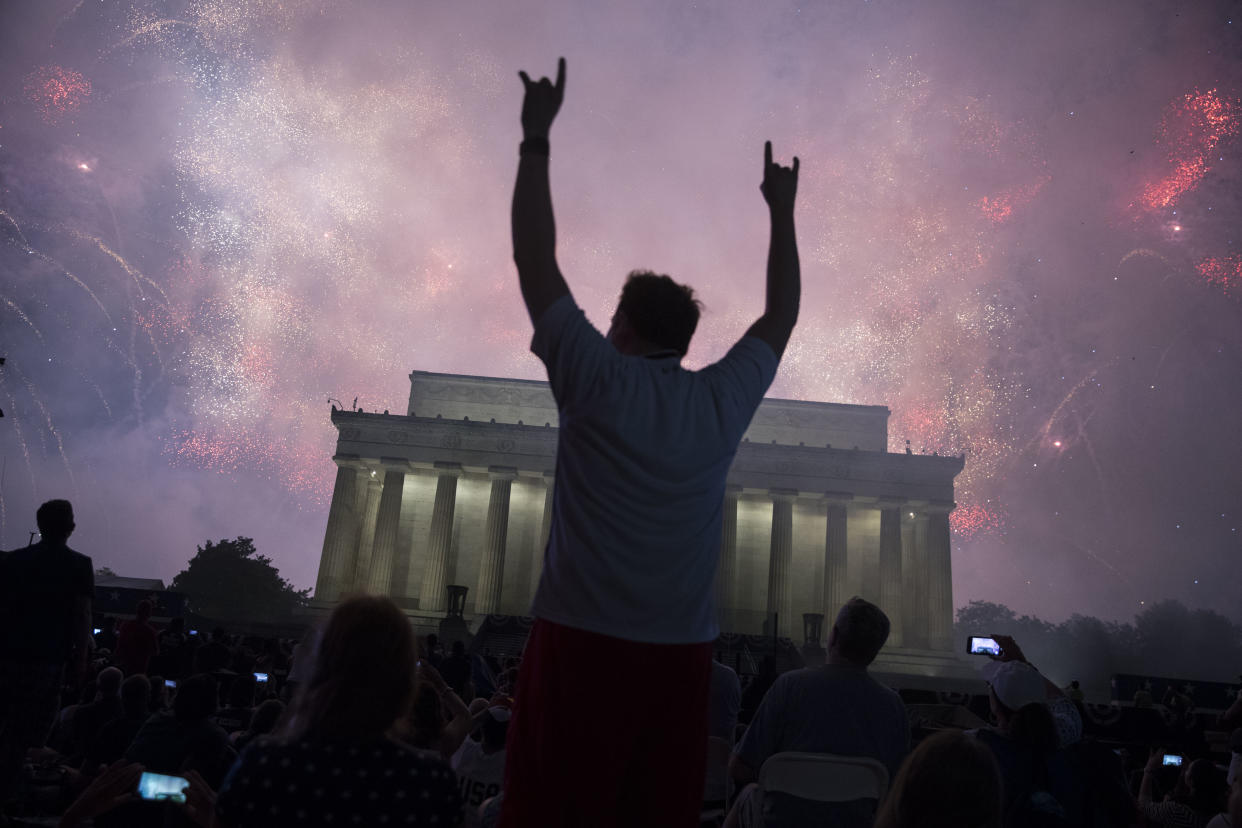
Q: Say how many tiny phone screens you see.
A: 7